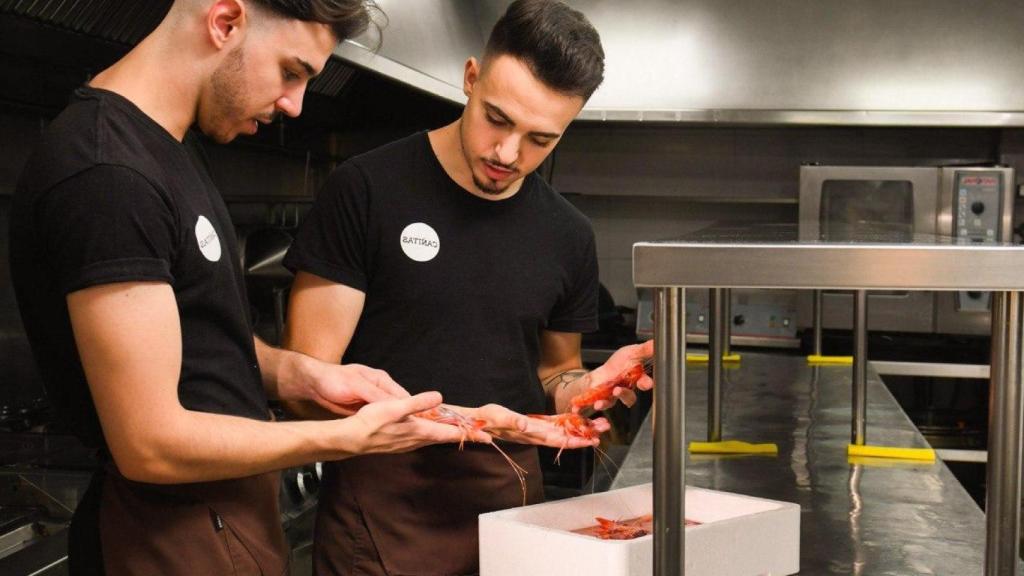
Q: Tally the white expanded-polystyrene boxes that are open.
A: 1